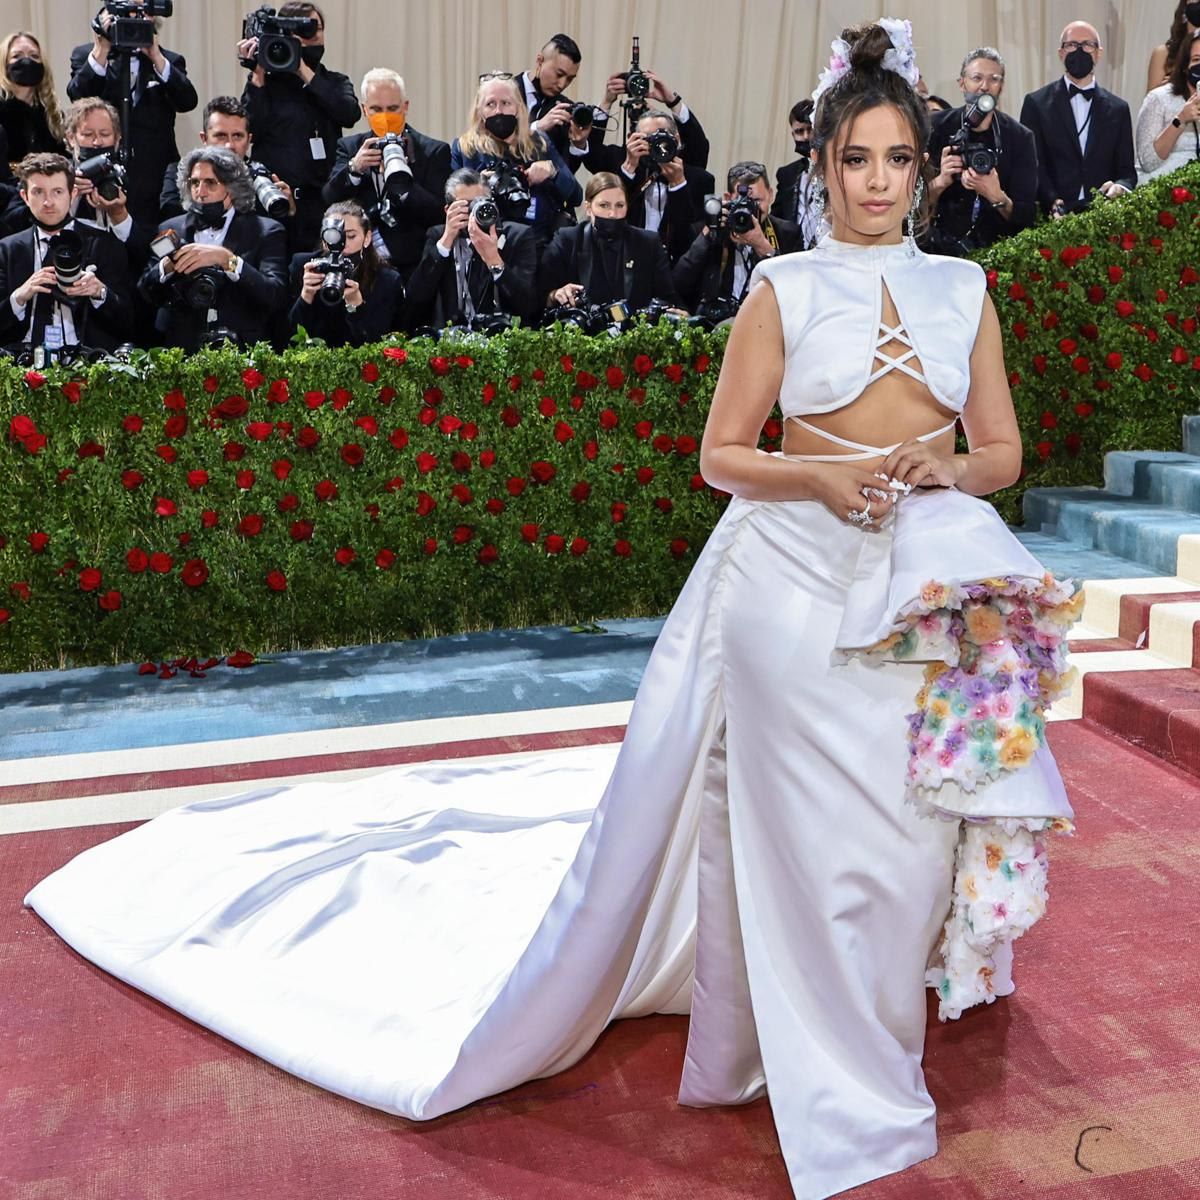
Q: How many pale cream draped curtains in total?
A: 1